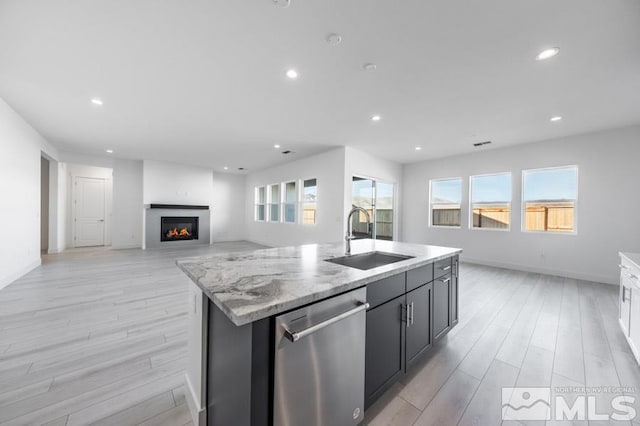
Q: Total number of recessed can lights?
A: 9